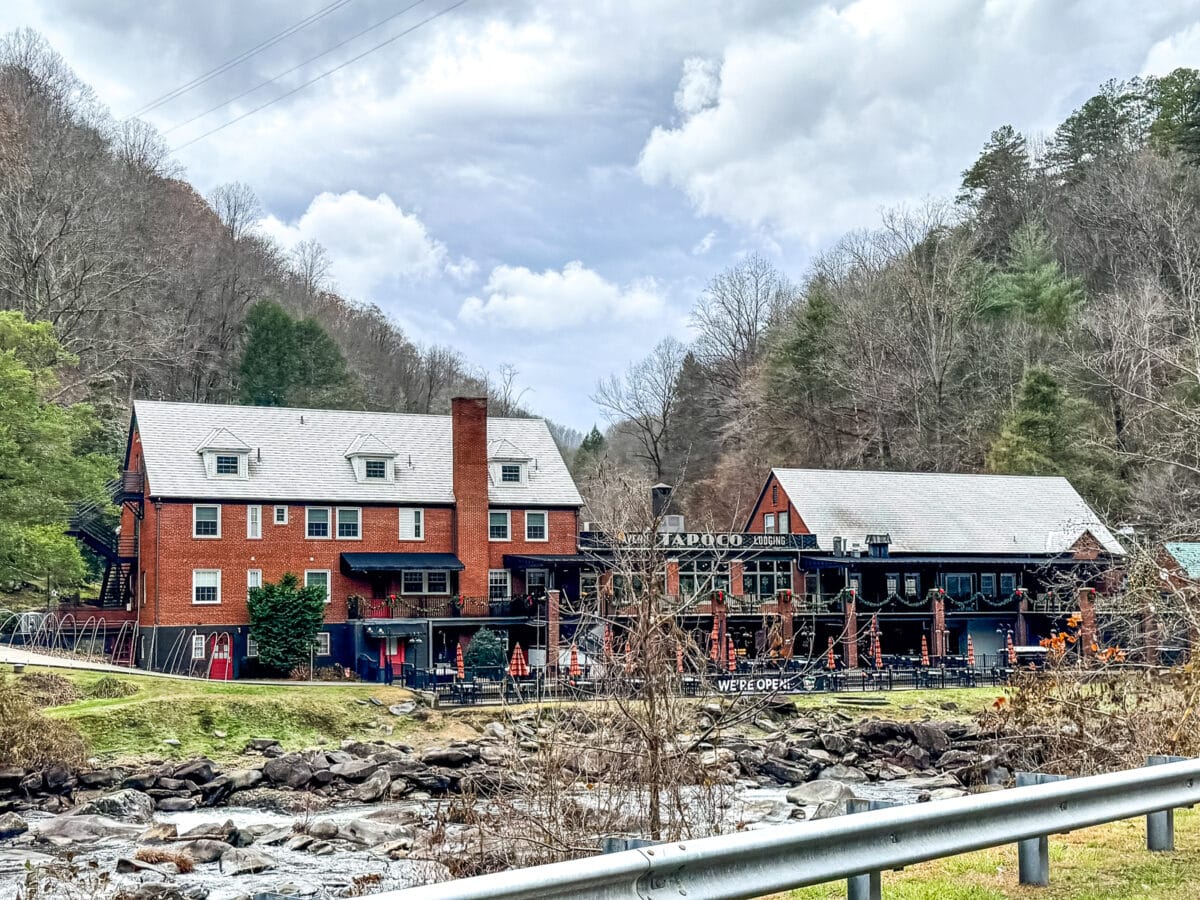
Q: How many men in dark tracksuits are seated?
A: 0